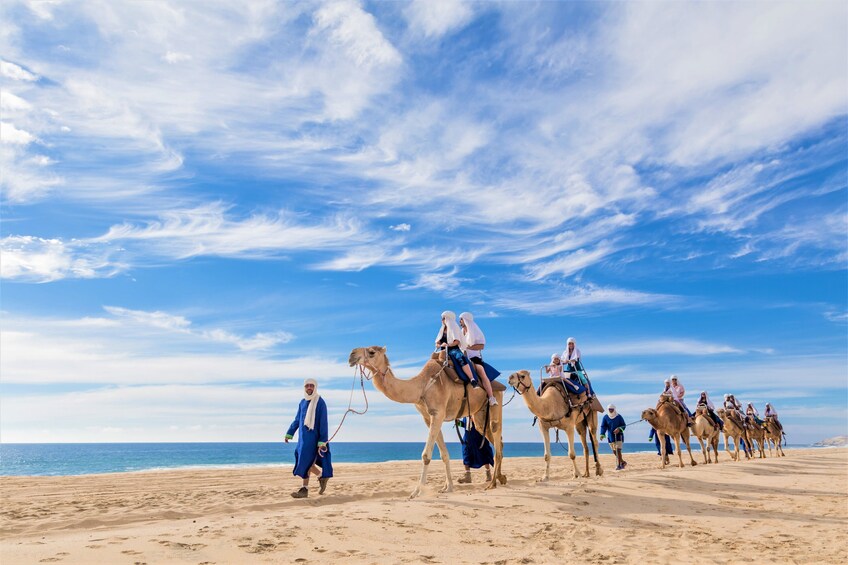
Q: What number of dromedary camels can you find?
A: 7